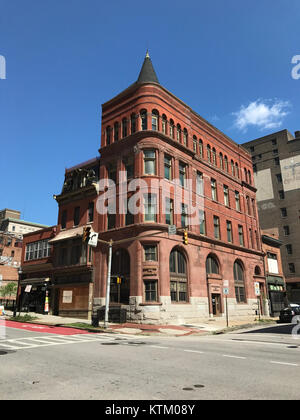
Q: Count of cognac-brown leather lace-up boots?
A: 0